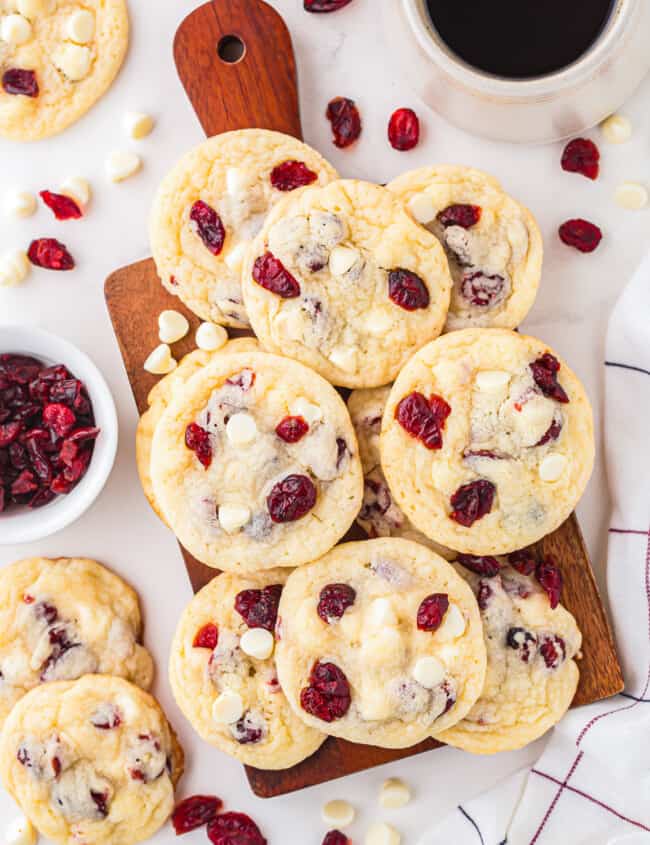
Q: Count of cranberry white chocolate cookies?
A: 13